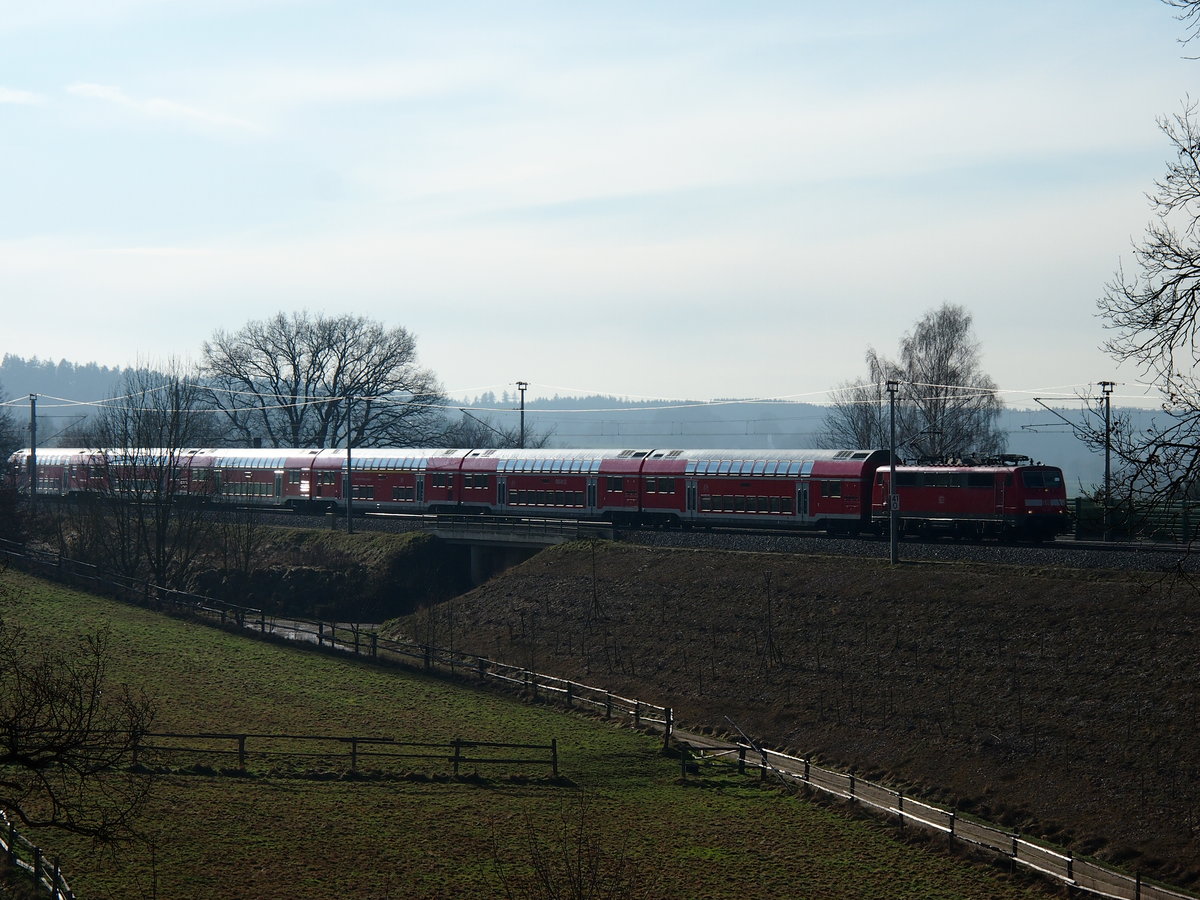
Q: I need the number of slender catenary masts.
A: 5